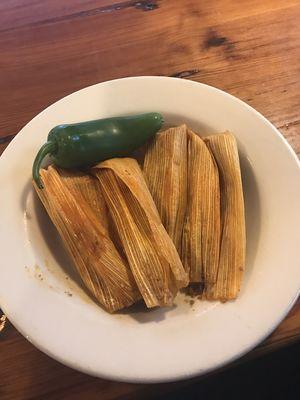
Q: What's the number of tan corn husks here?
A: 5